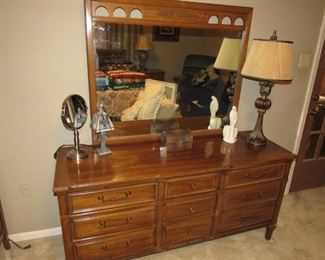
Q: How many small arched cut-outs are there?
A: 6